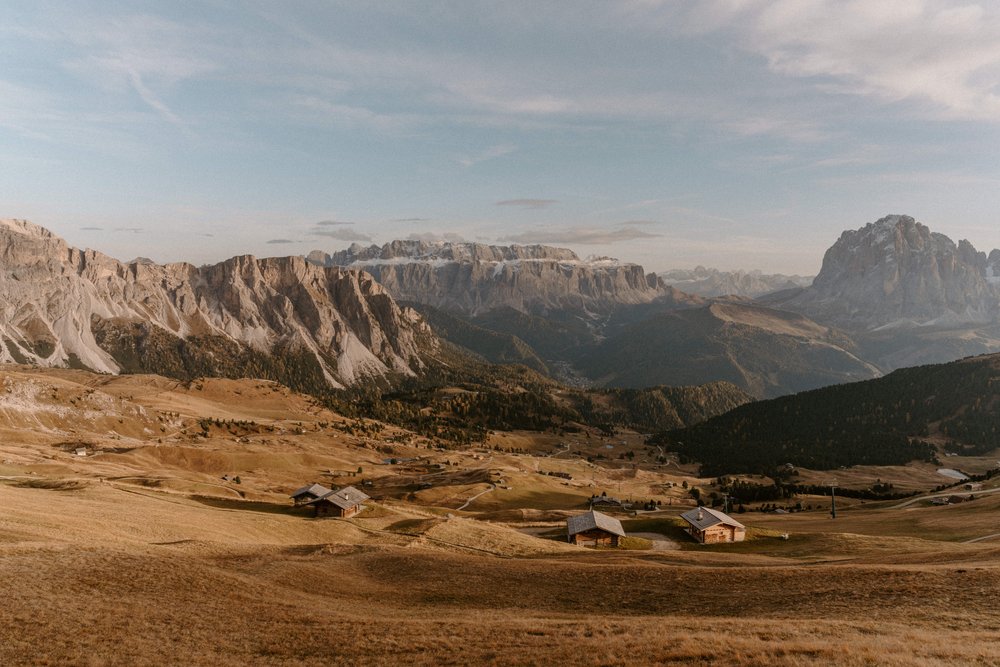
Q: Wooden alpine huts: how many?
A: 4